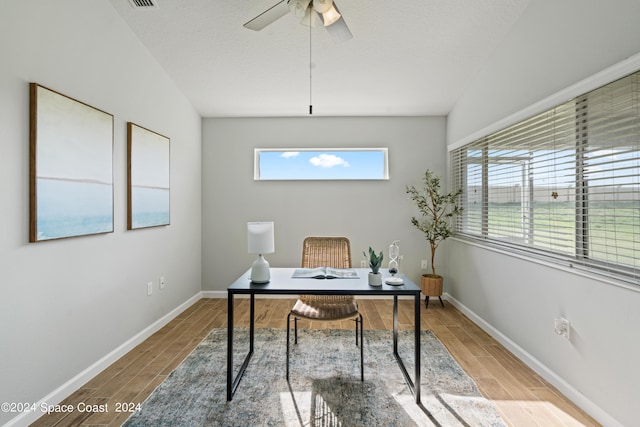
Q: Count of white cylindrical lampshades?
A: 1